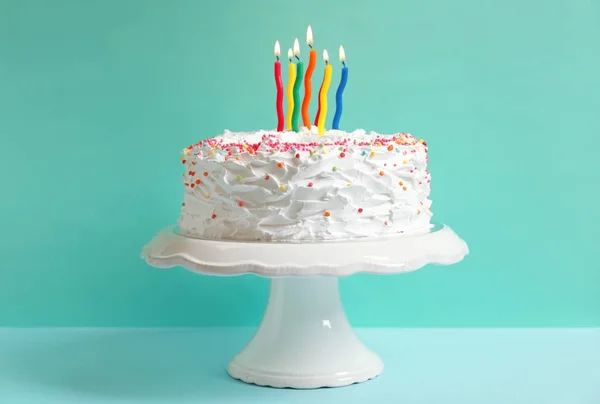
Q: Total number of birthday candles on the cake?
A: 7